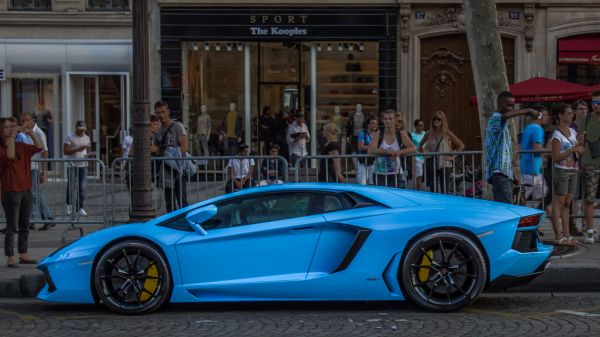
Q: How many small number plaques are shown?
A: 2